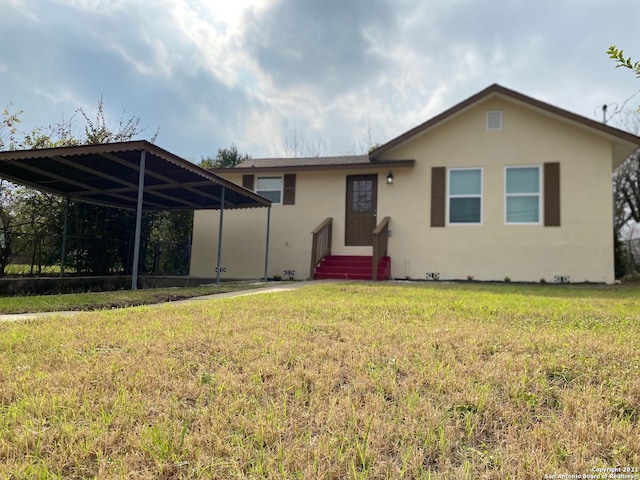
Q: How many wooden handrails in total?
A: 2